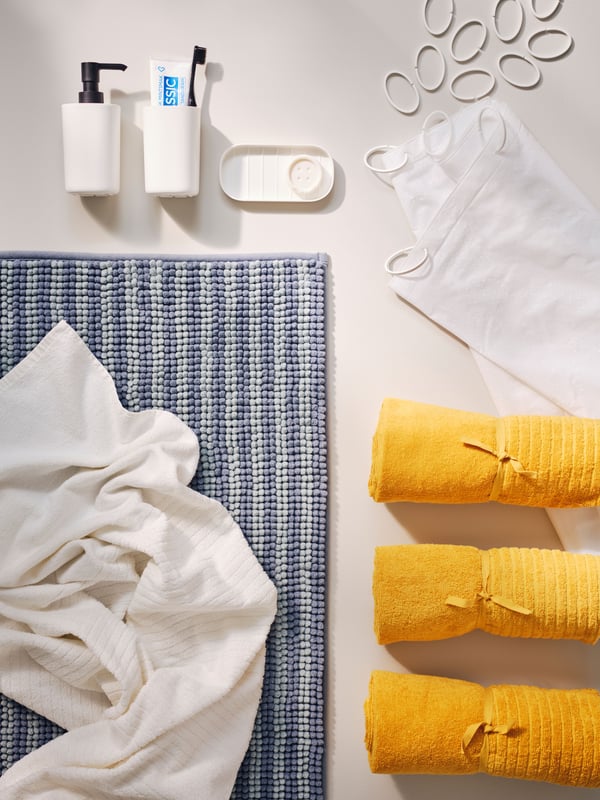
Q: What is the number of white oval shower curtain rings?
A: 13